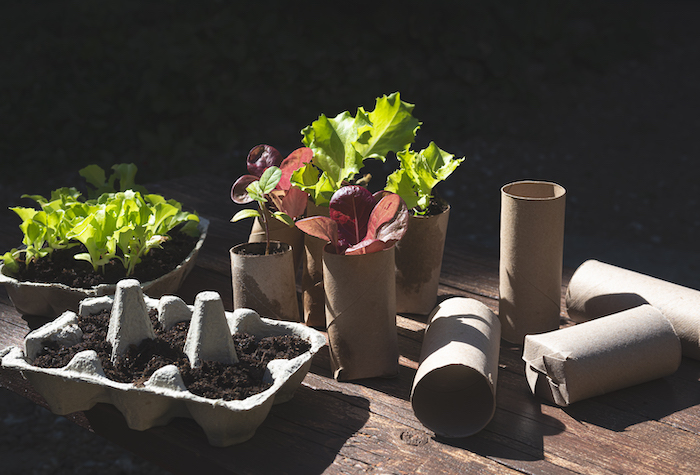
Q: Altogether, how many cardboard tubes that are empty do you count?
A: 4